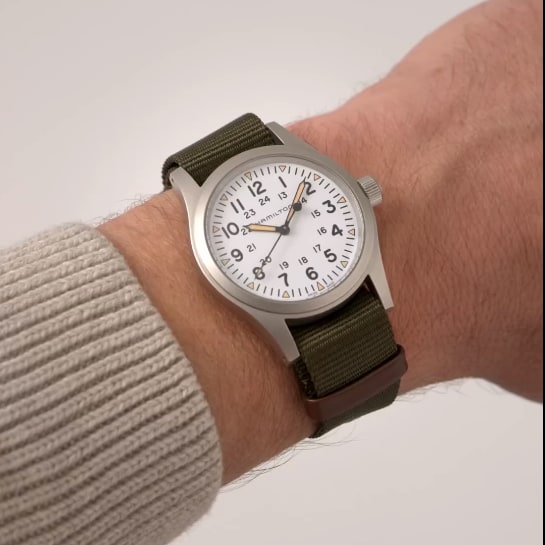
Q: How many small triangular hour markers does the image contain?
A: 12